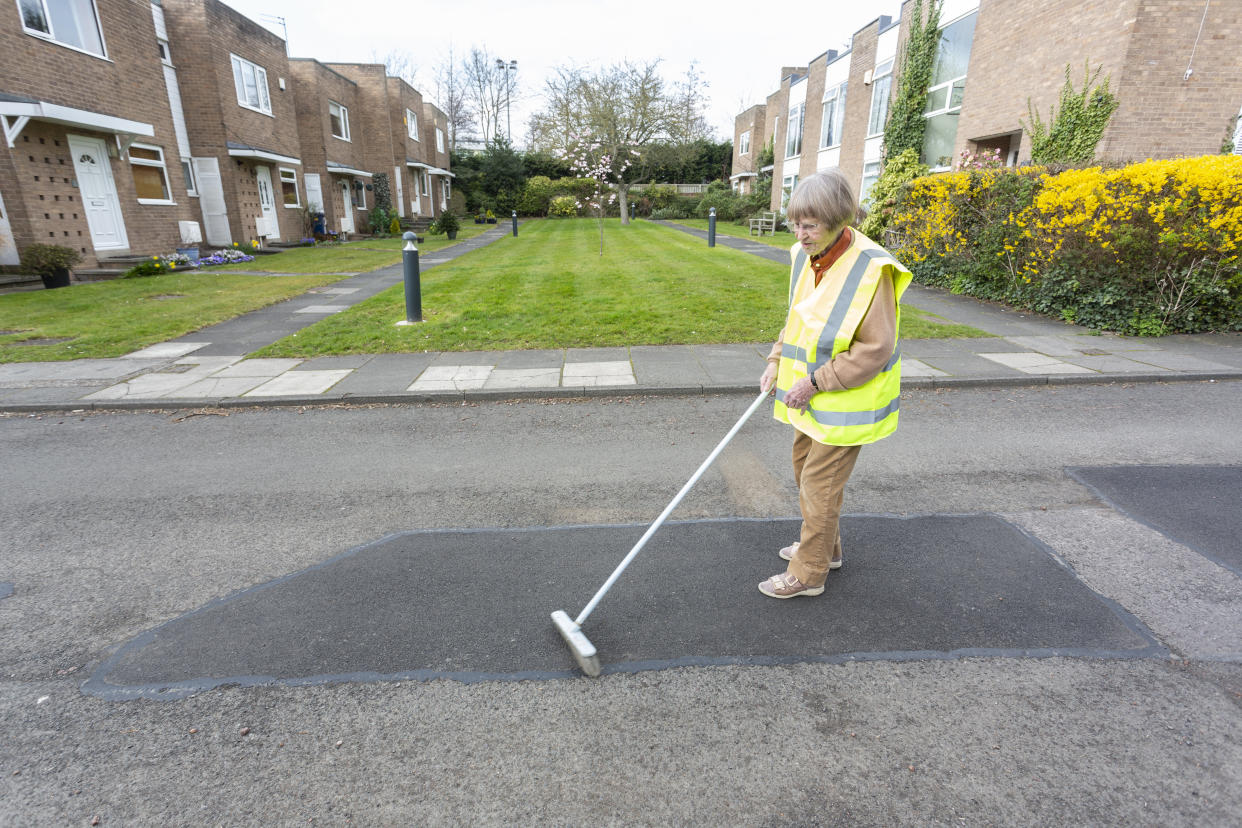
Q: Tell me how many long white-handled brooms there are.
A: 1